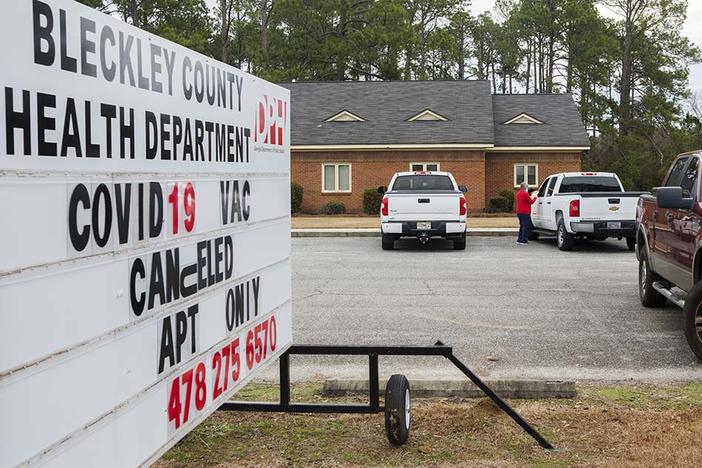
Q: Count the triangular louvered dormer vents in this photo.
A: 3